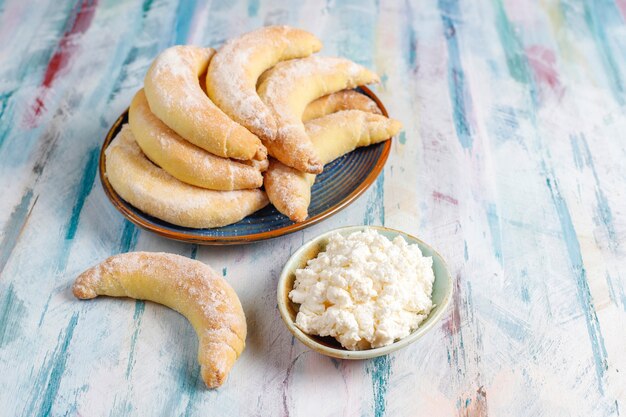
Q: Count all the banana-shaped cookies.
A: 8